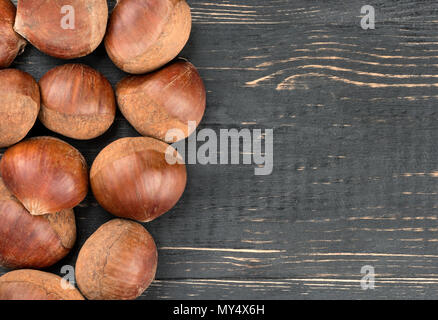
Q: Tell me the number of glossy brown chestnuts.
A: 11